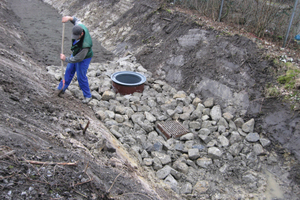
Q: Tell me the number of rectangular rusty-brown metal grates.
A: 1